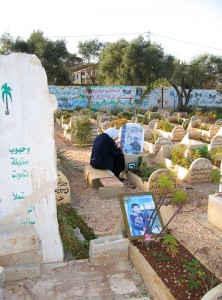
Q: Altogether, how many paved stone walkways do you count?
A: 1